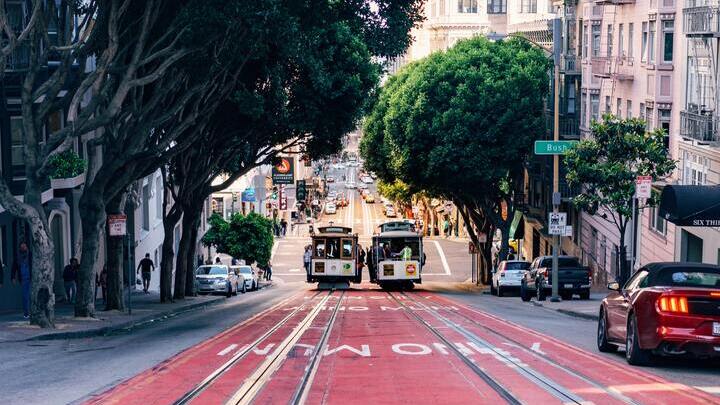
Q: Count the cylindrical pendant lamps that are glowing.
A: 0